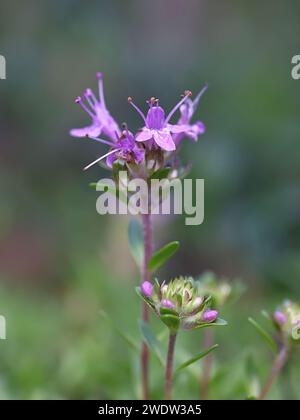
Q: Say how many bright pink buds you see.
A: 4